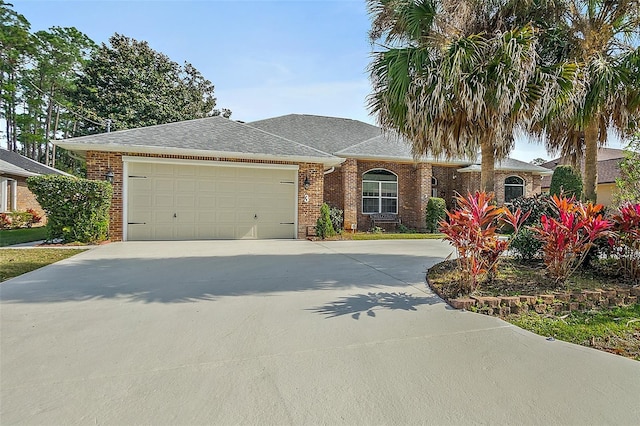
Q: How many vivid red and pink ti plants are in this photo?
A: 3